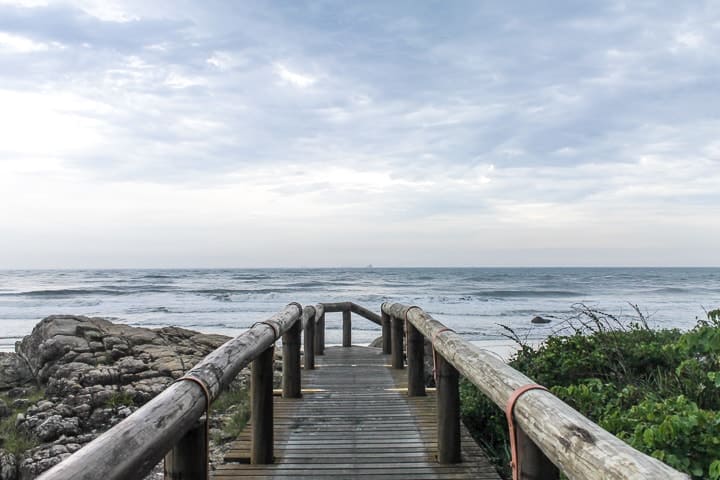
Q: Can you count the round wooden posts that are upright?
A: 11